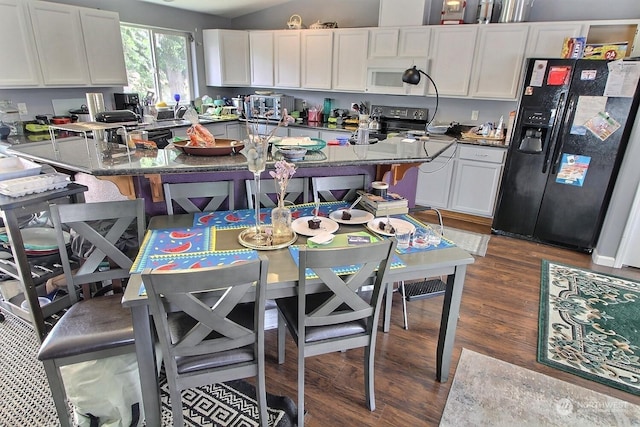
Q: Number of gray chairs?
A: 6